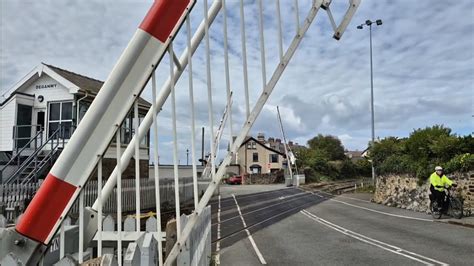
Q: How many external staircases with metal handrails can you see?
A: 1